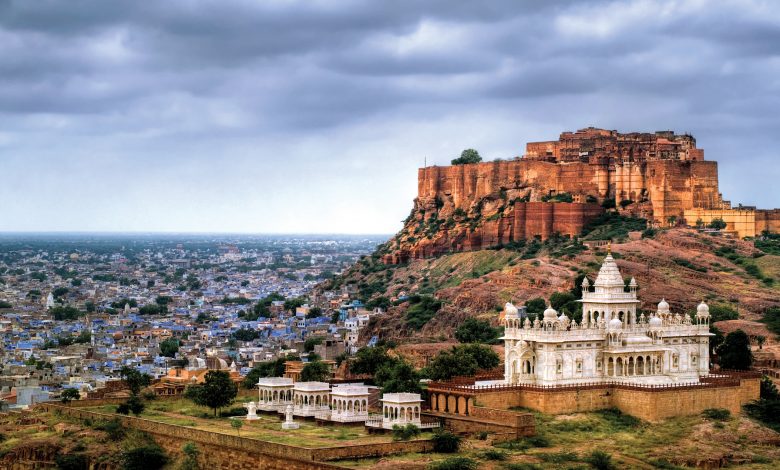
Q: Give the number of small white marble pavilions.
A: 4